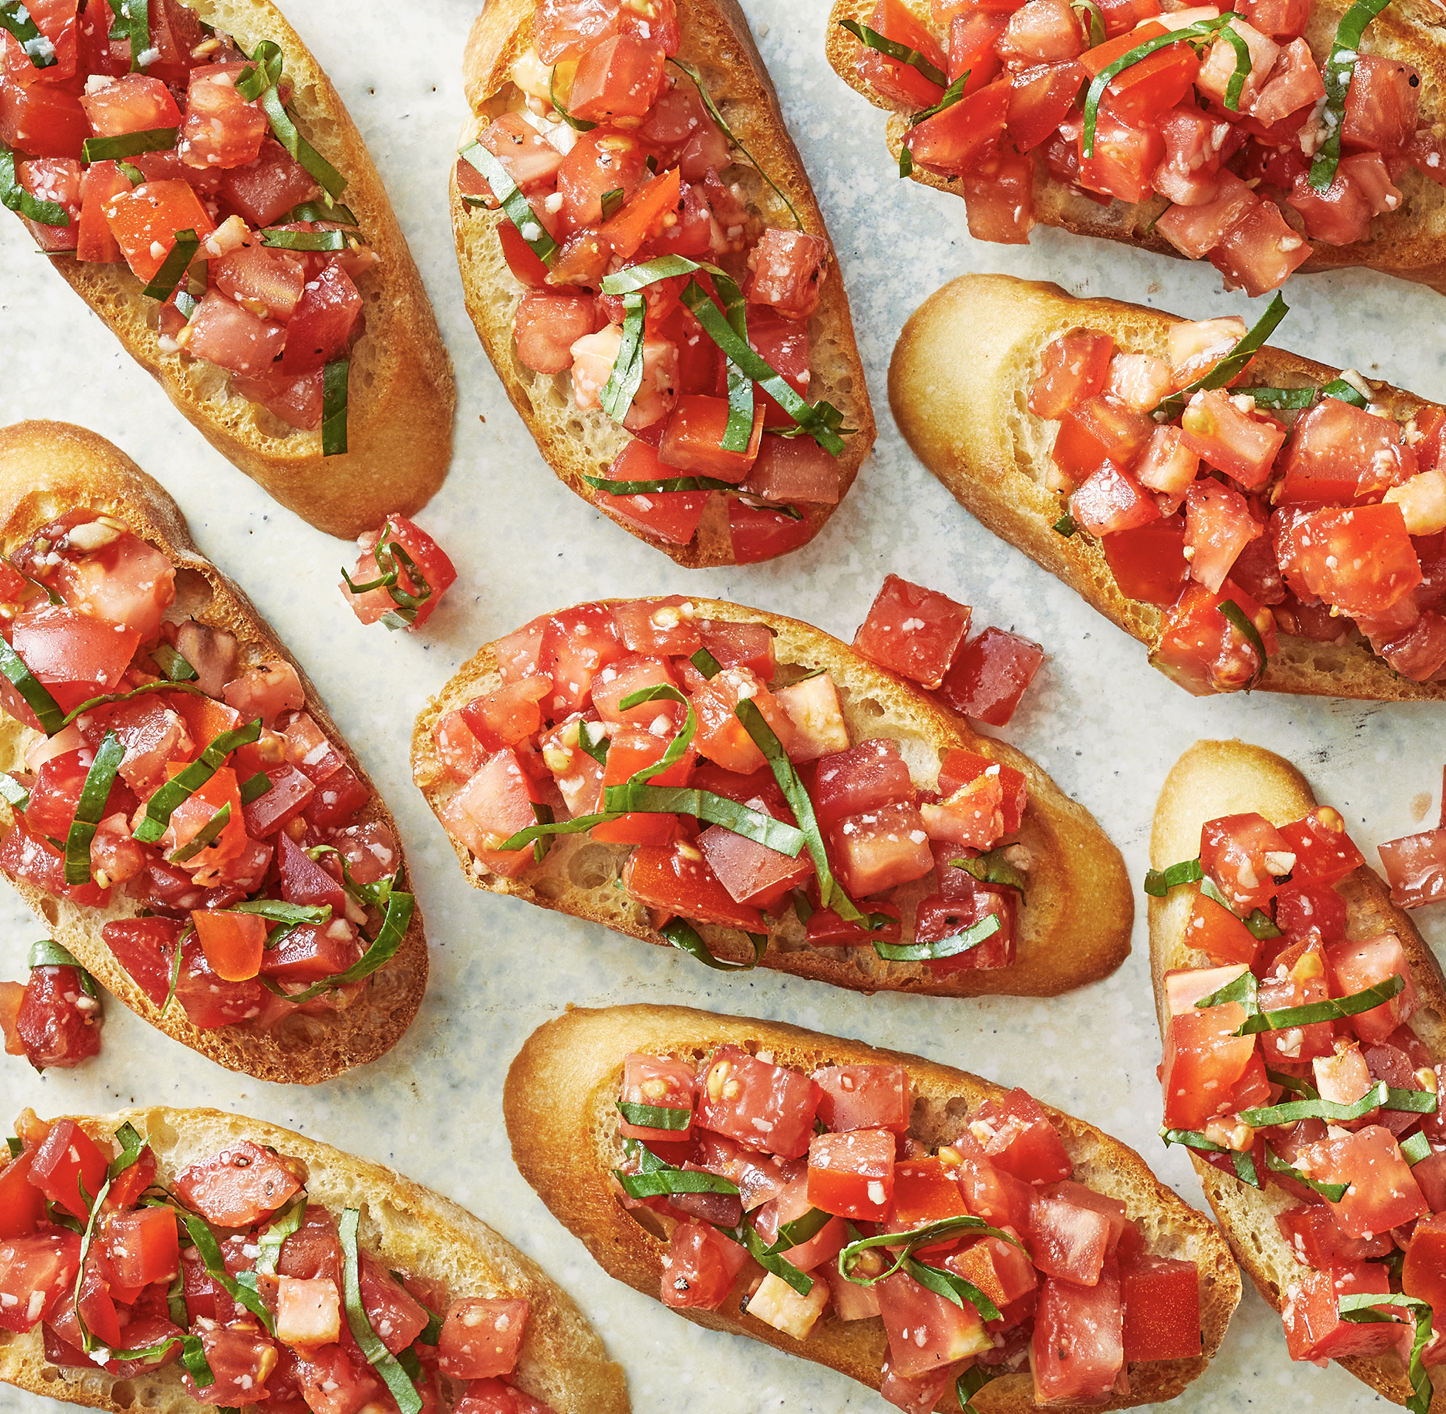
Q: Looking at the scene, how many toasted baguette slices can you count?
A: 9